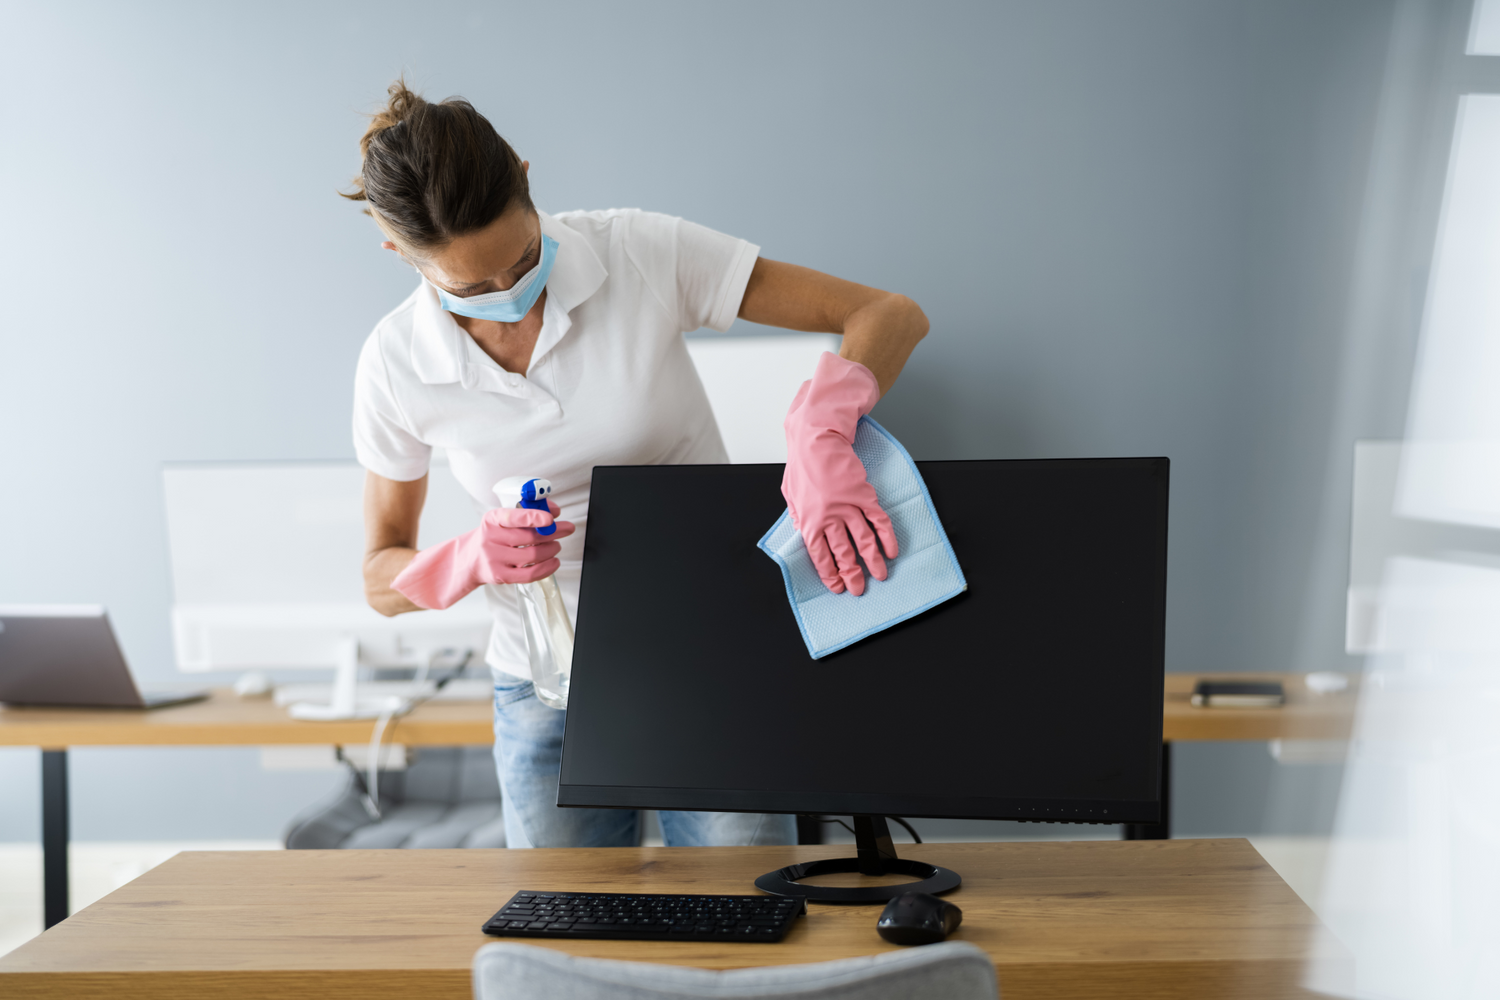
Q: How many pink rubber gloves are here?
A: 2